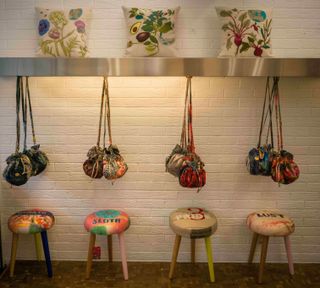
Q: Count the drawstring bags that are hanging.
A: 8